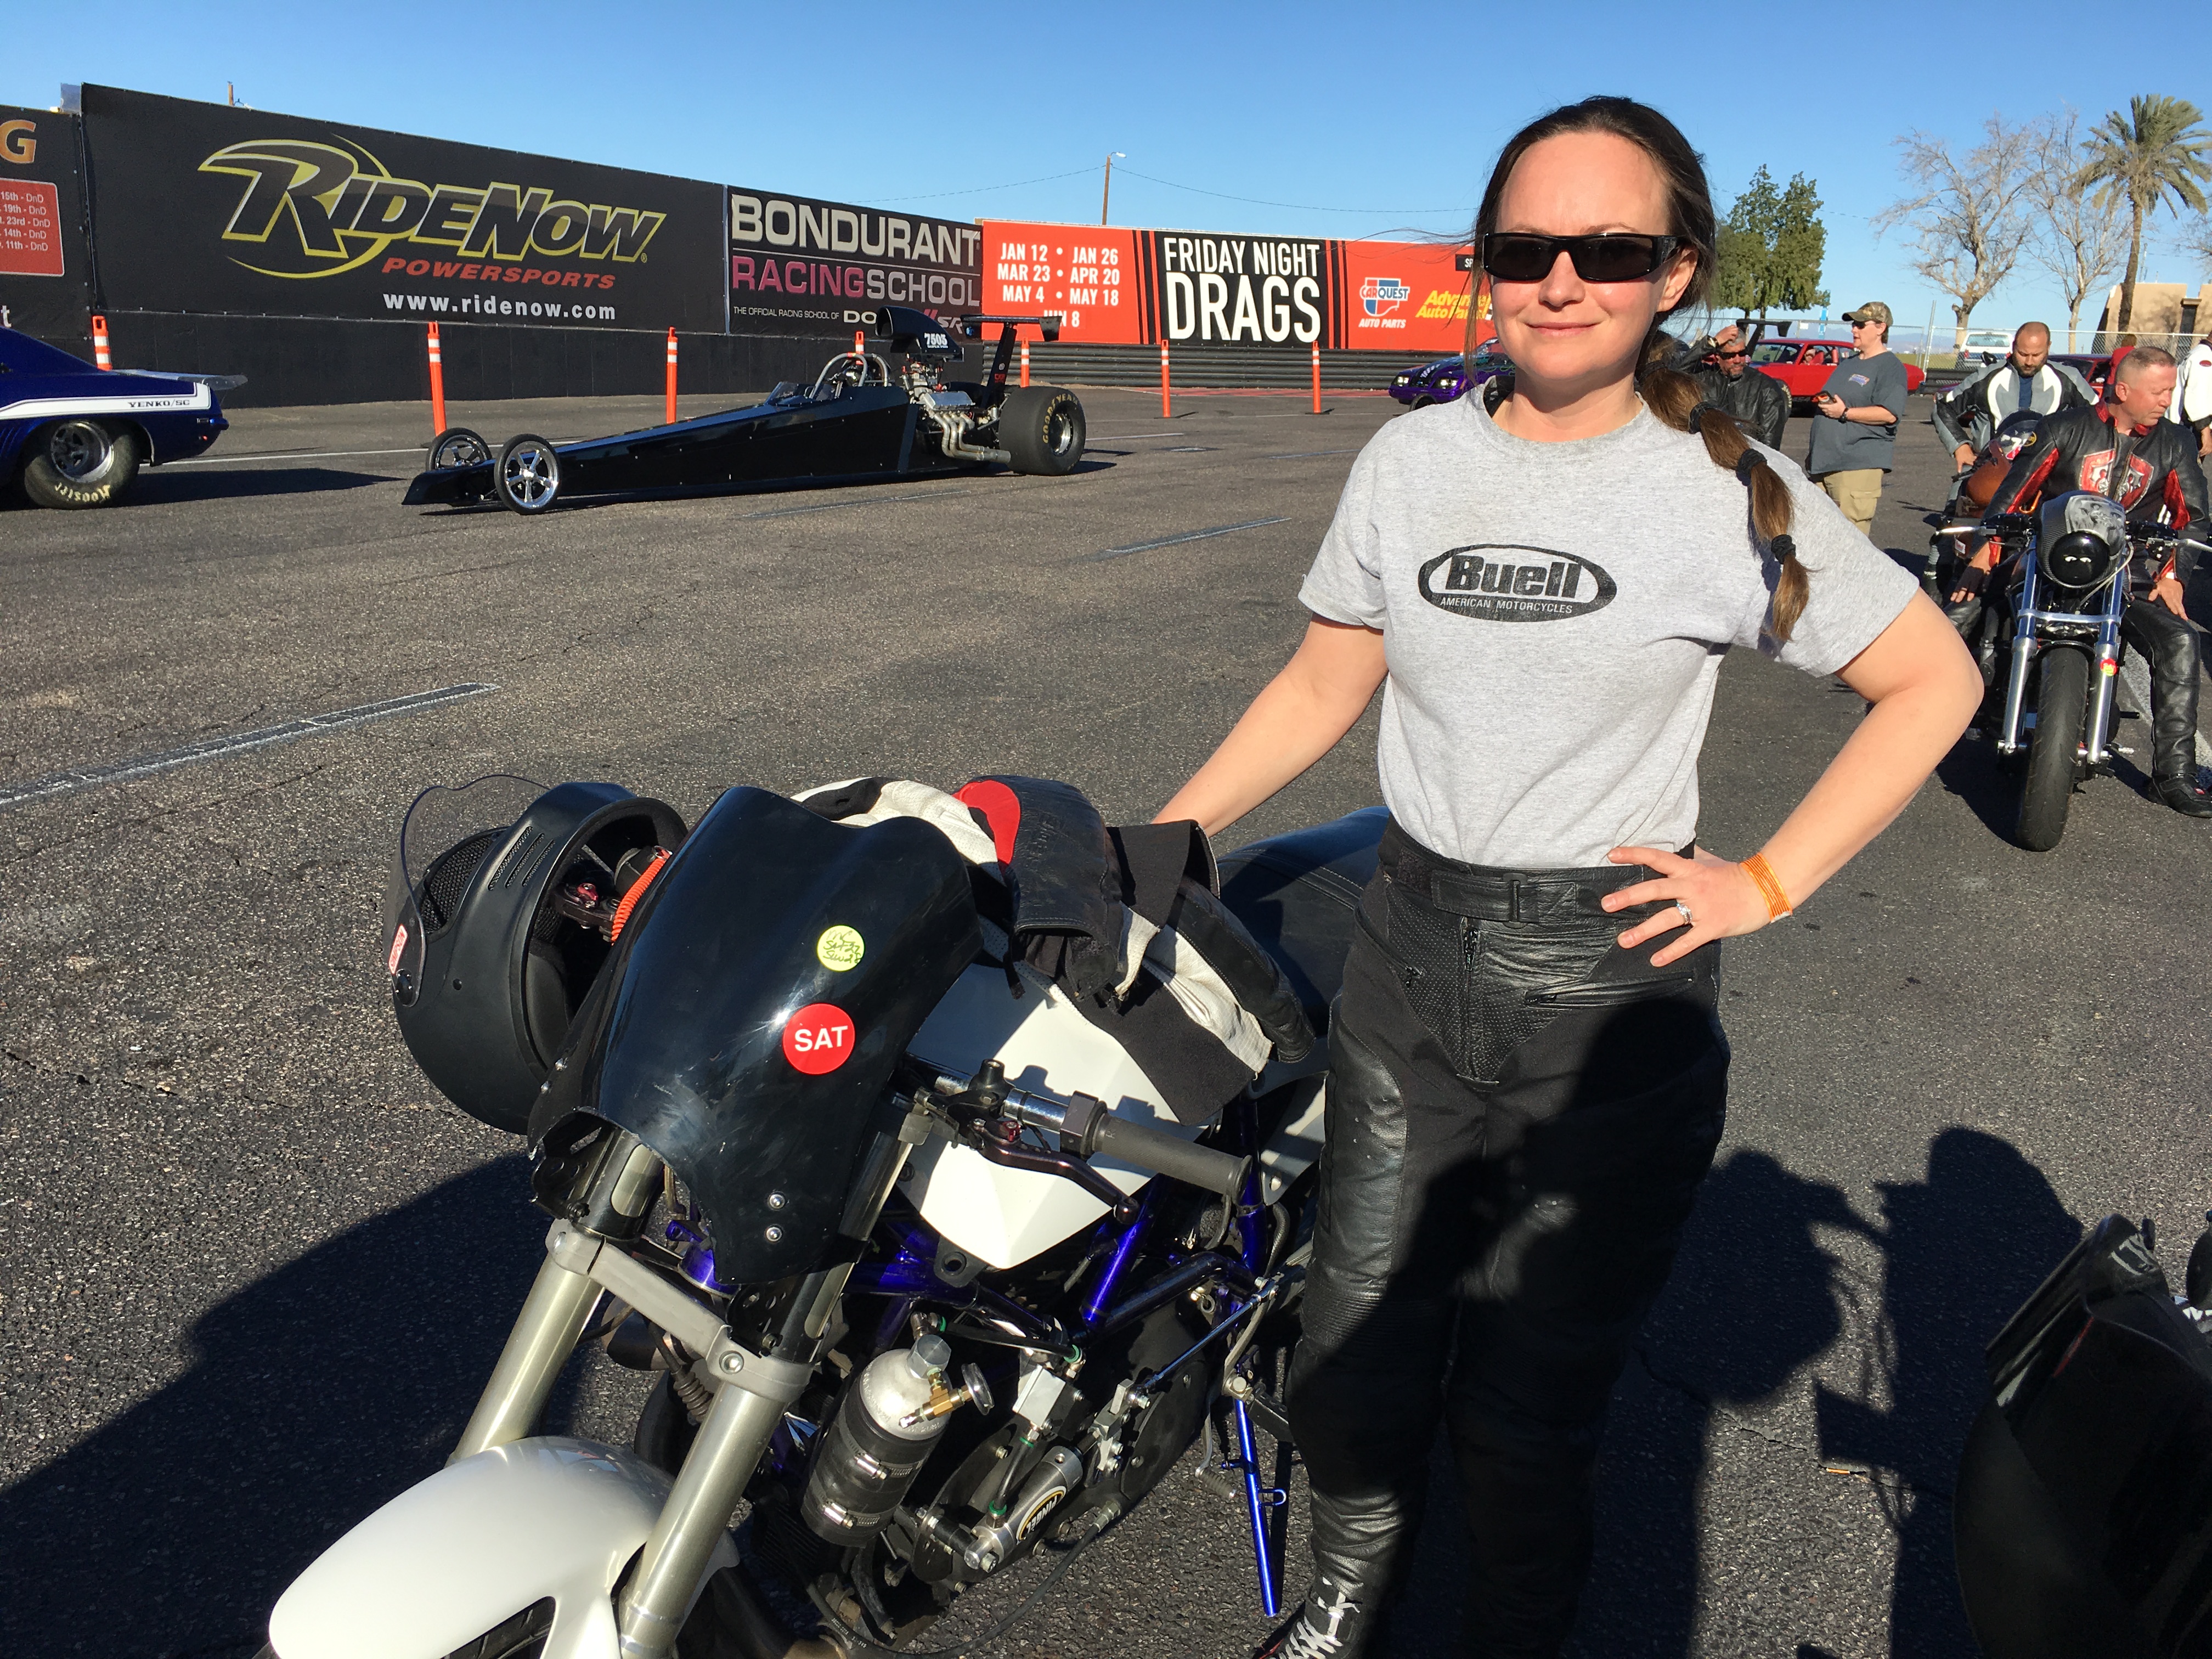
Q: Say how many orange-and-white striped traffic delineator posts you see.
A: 7